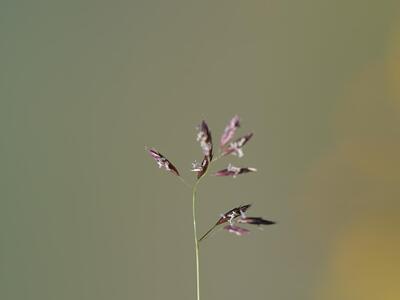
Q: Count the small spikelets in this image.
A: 9